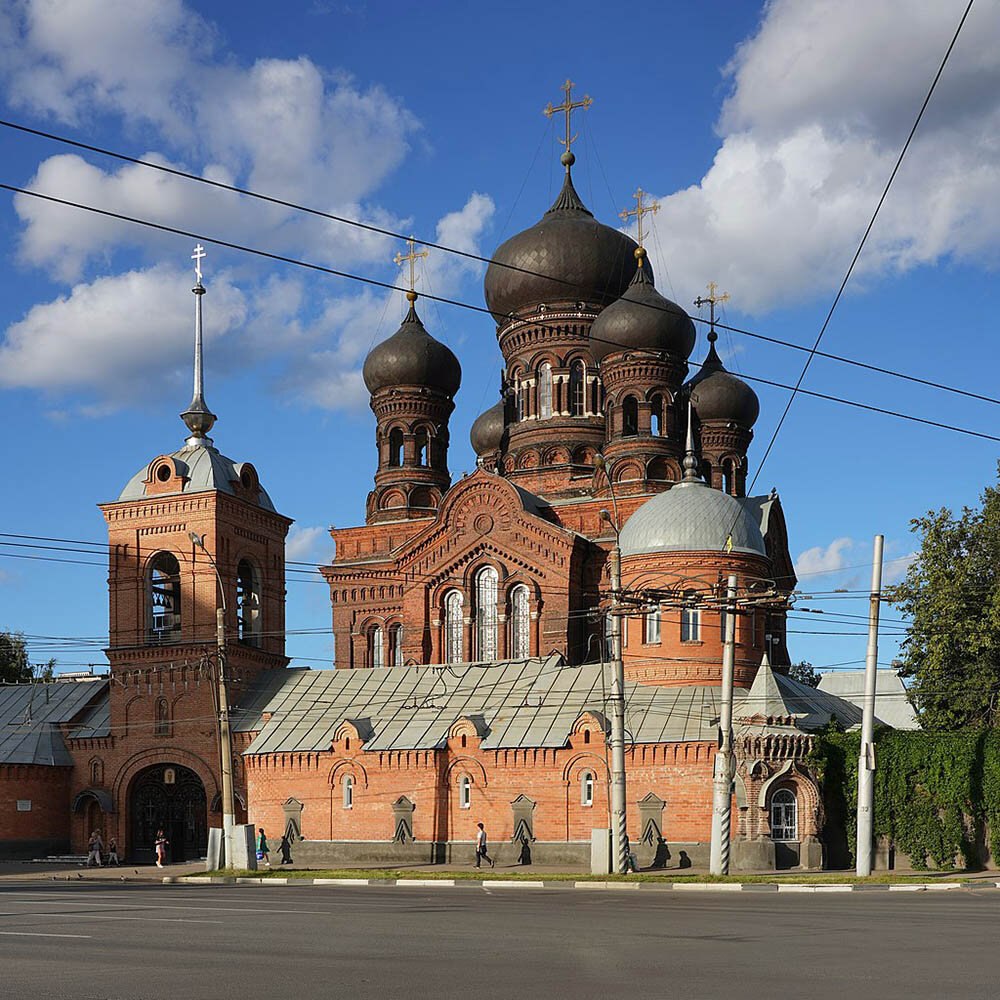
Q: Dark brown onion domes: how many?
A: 5